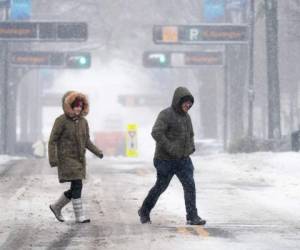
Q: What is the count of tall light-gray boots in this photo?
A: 2